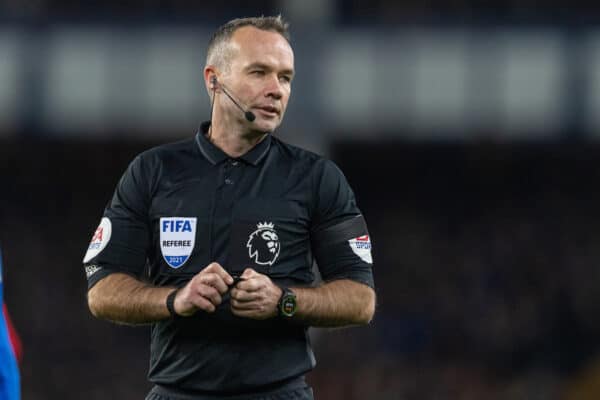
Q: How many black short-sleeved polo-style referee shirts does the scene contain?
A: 1